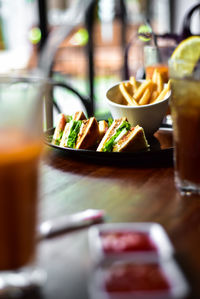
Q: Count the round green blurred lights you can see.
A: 3